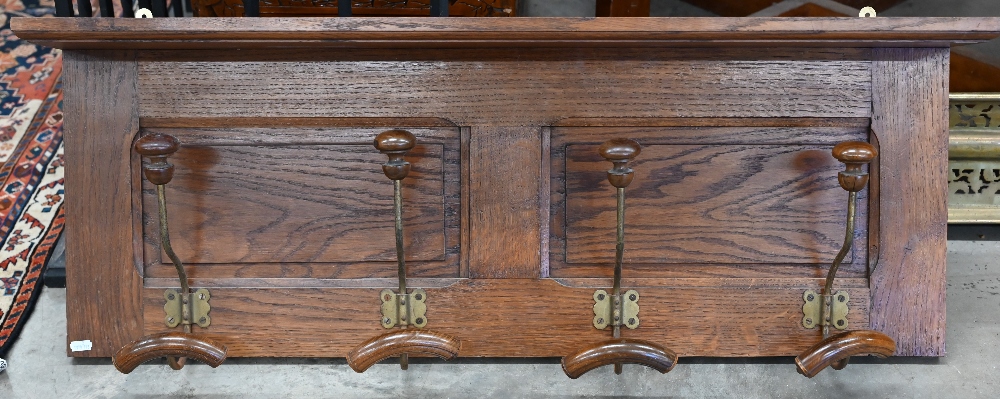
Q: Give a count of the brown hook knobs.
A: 4